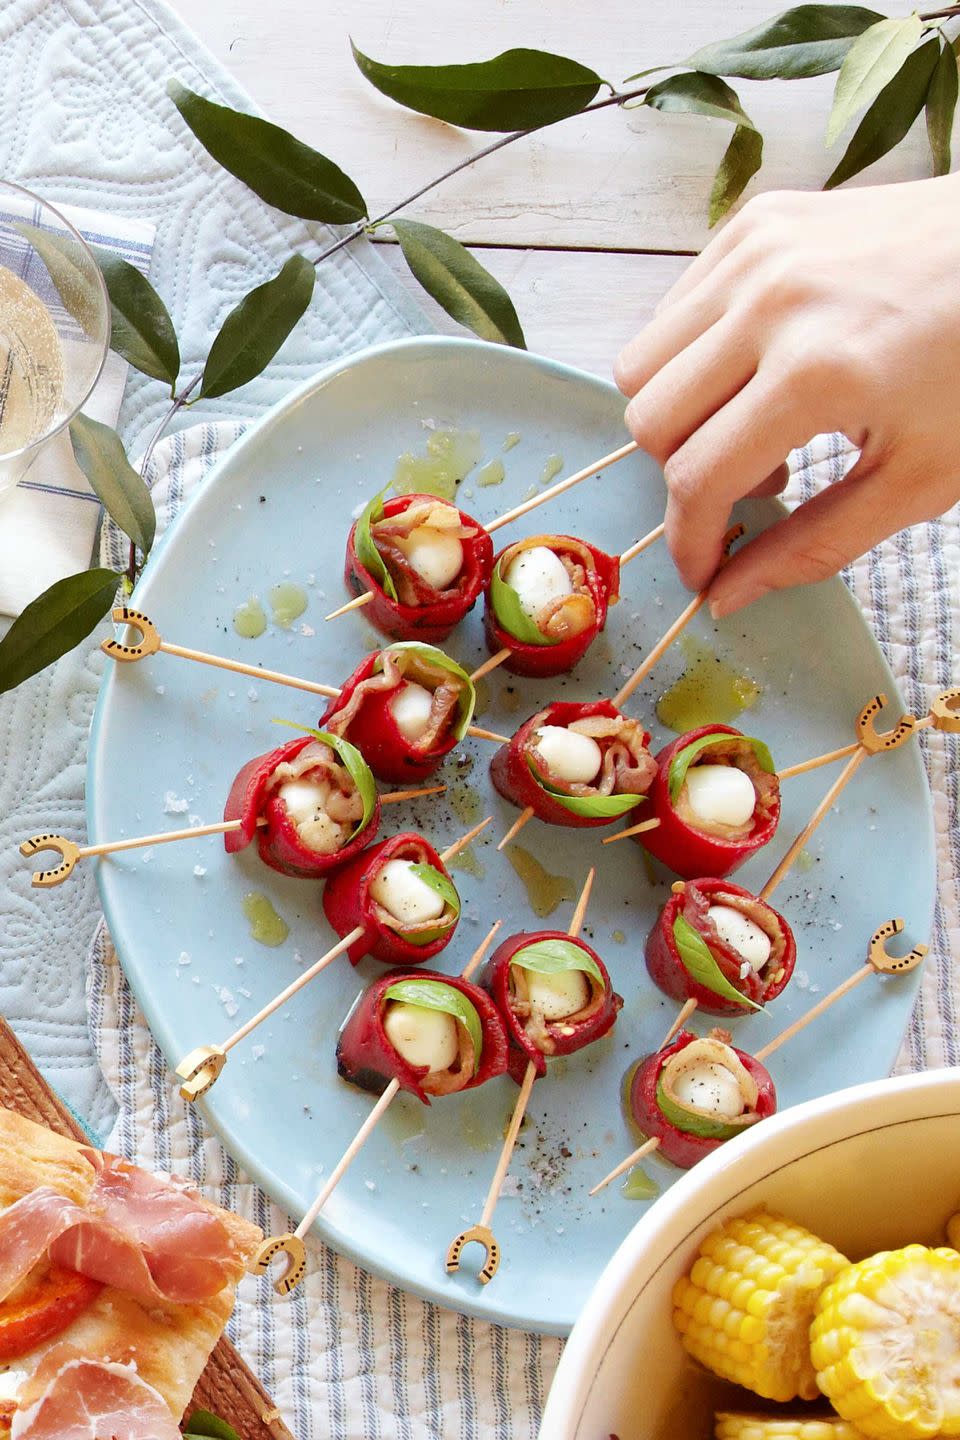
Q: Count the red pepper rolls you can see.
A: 11